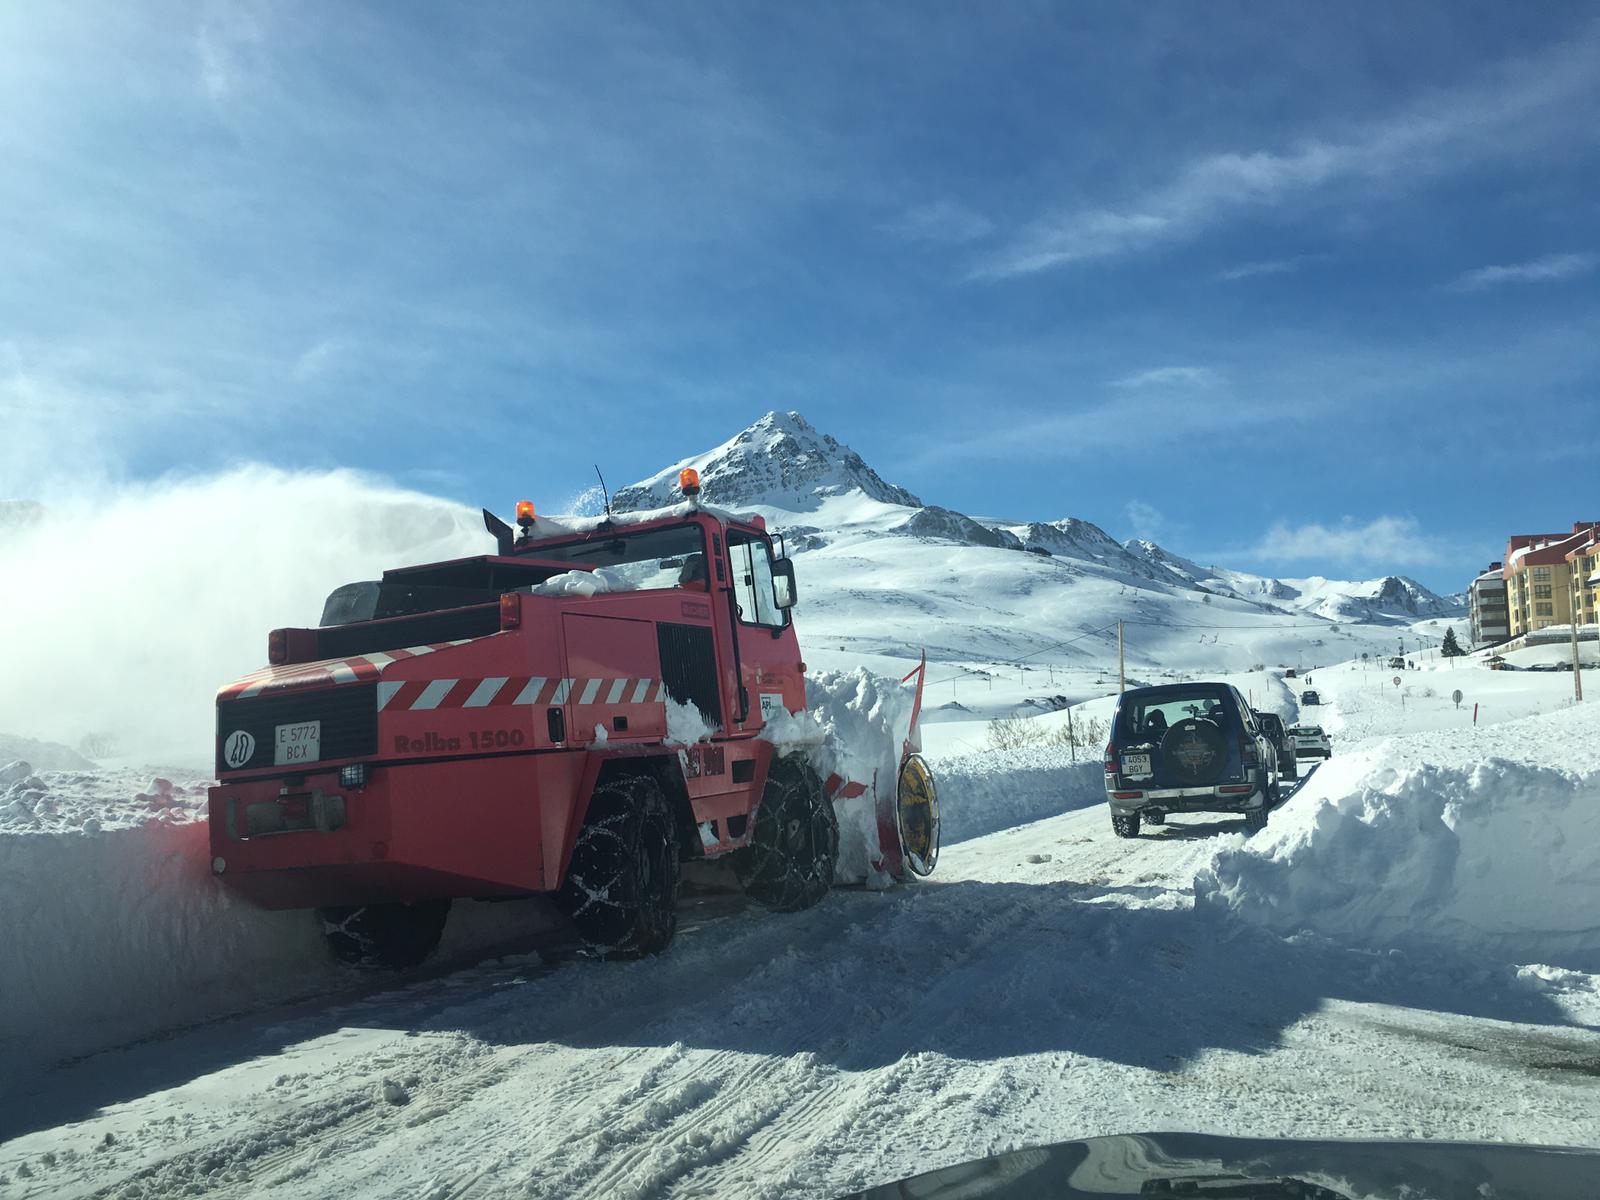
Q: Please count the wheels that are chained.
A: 3